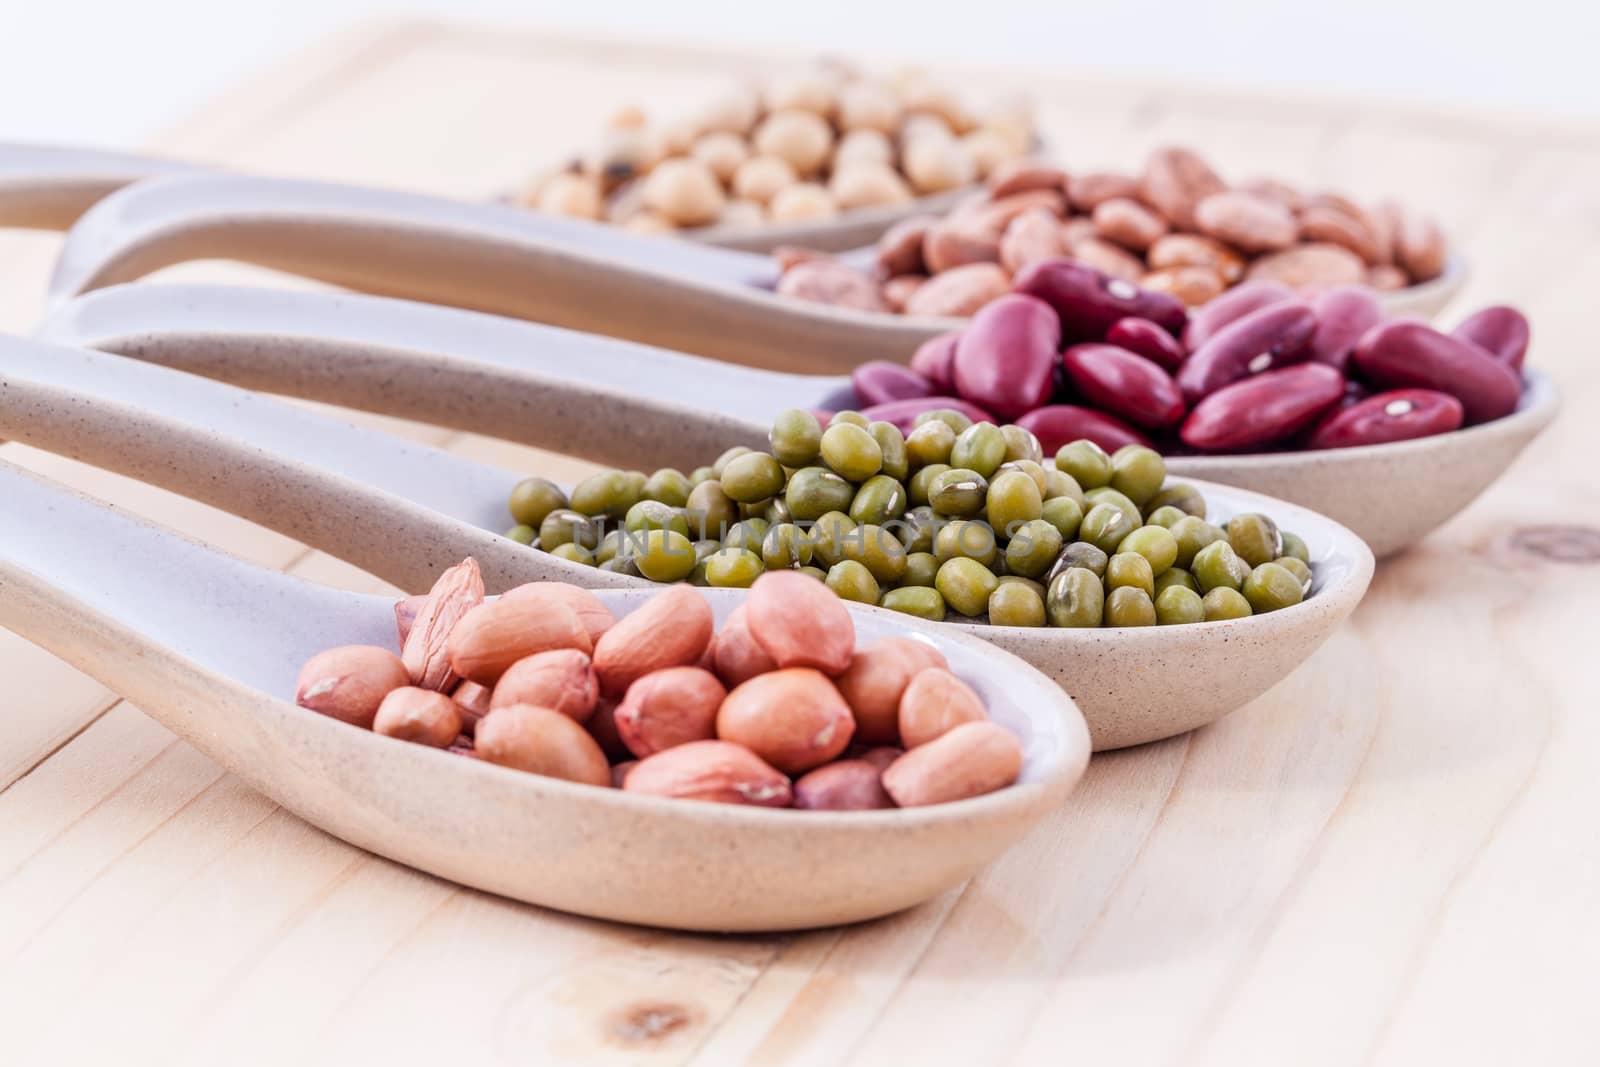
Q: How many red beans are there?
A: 15